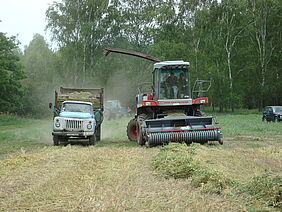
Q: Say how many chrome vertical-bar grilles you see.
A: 1